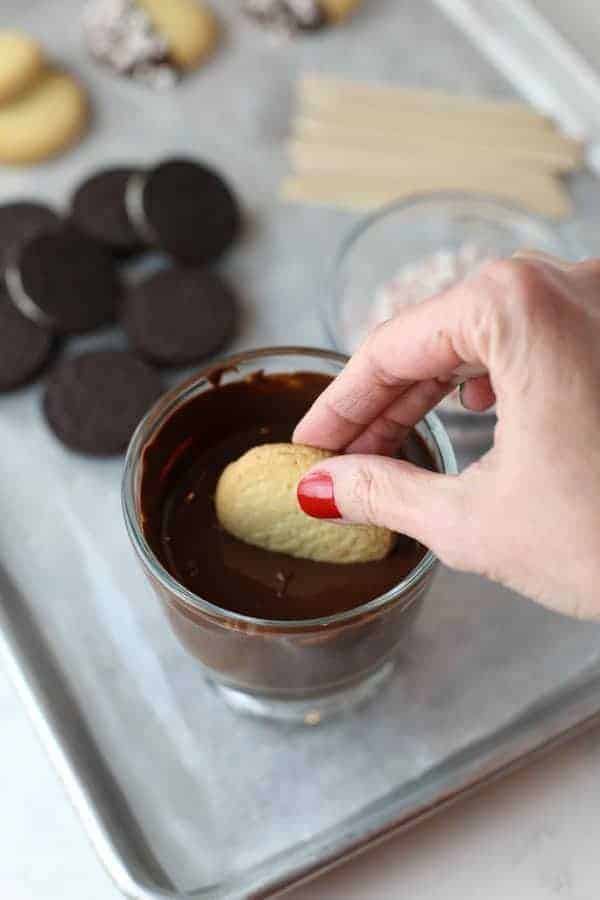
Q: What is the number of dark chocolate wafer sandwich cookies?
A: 7